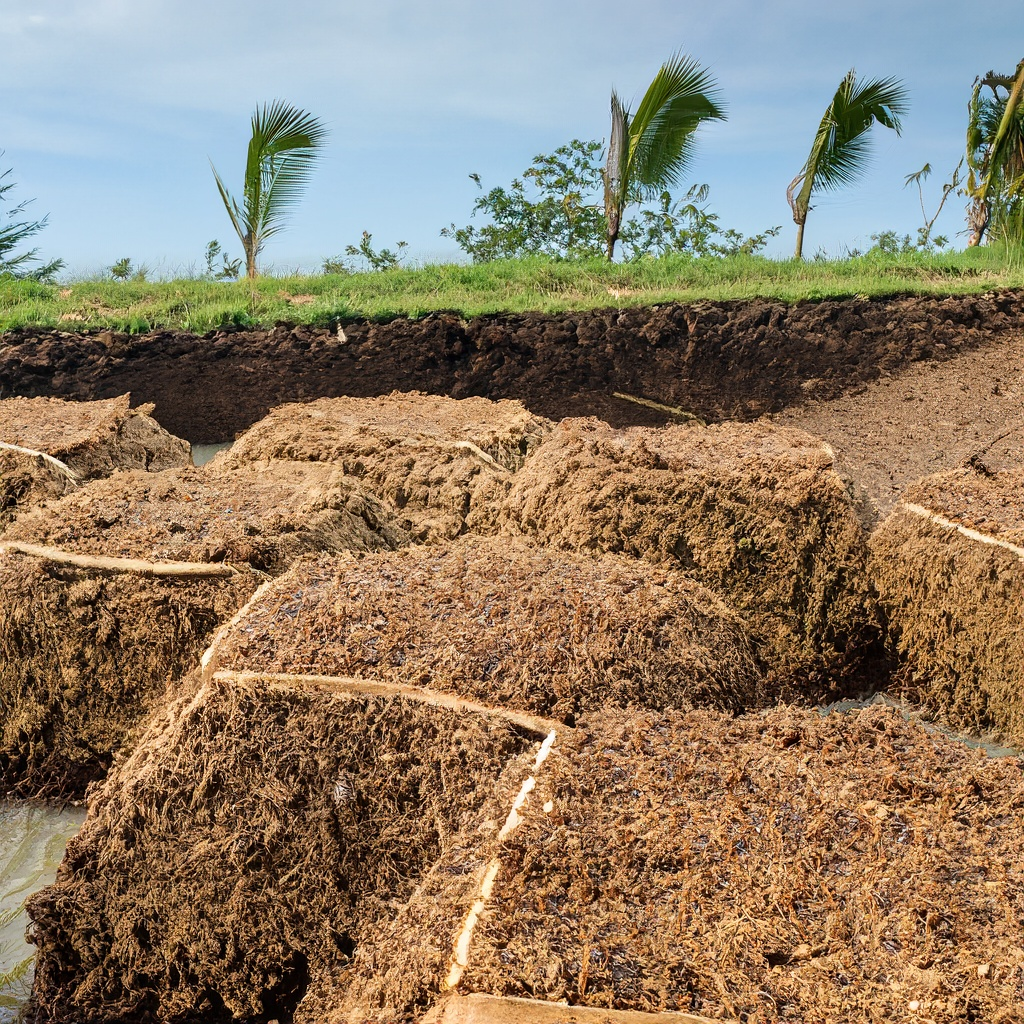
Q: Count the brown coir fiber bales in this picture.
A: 7